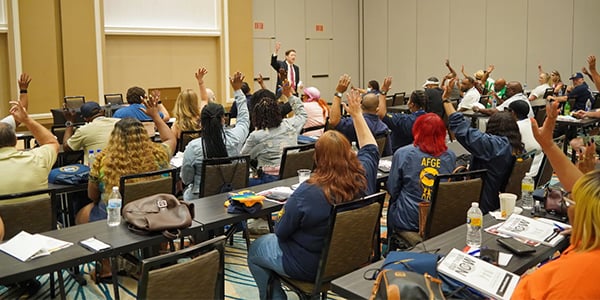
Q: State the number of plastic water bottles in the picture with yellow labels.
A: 2